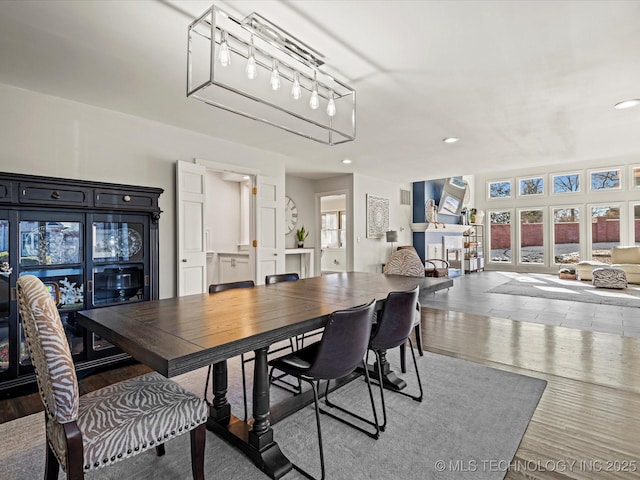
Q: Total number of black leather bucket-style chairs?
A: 4